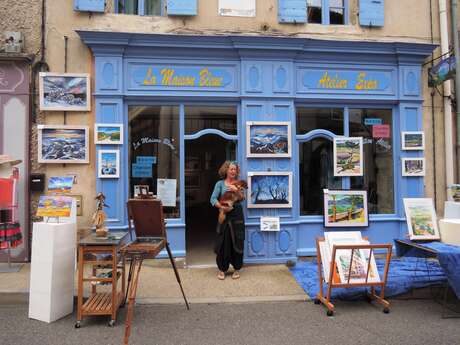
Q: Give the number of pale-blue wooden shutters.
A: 4